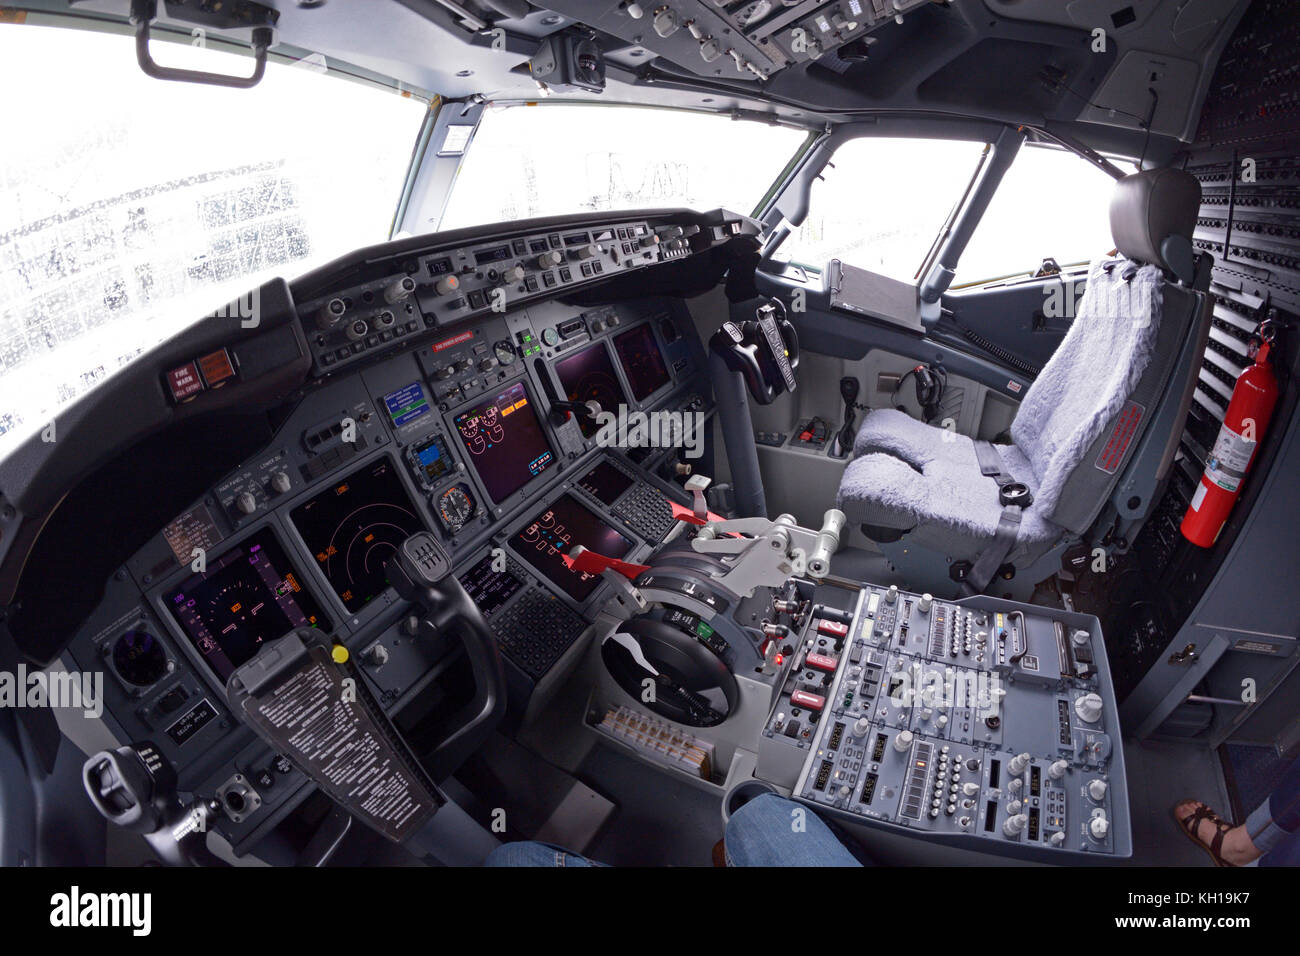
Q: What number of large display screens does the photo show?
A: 6